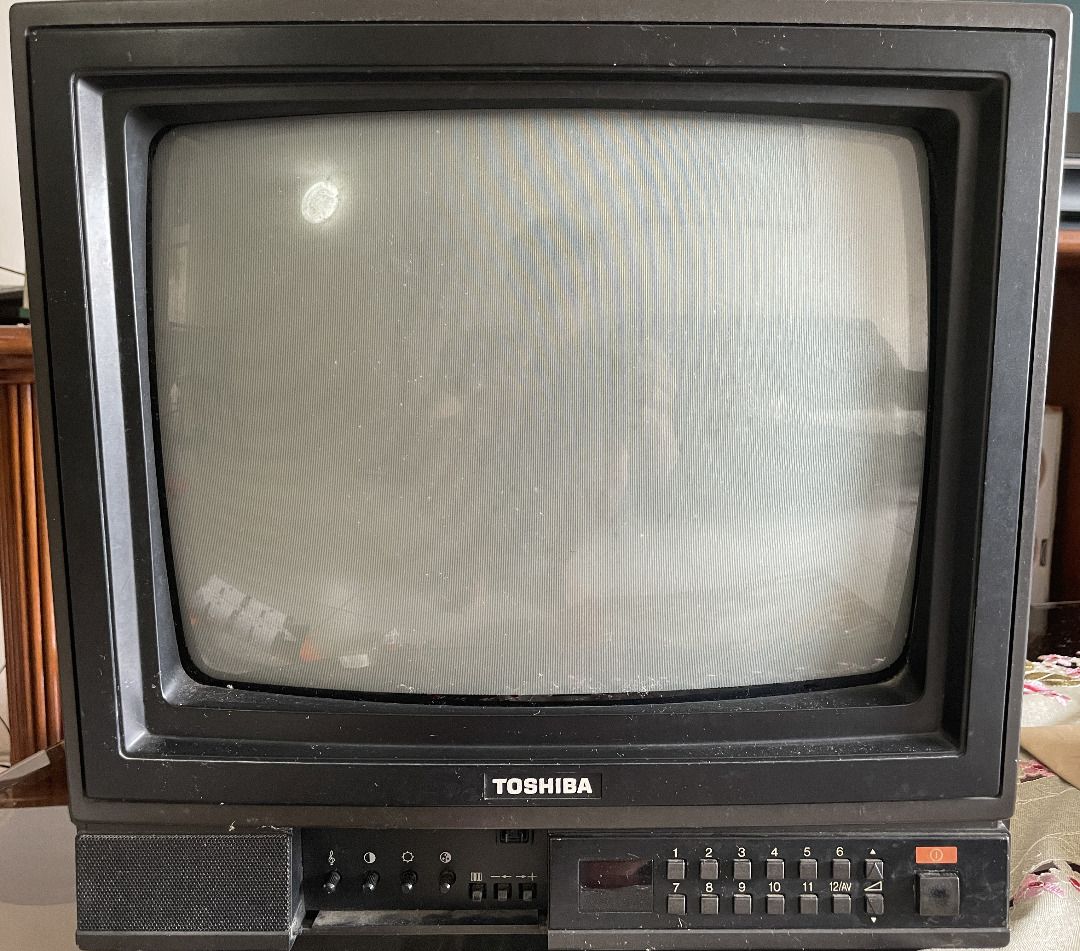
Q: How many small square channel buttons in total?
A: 12